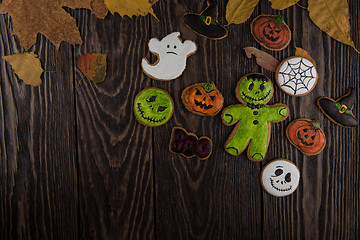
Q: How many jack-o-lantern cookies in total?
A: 3